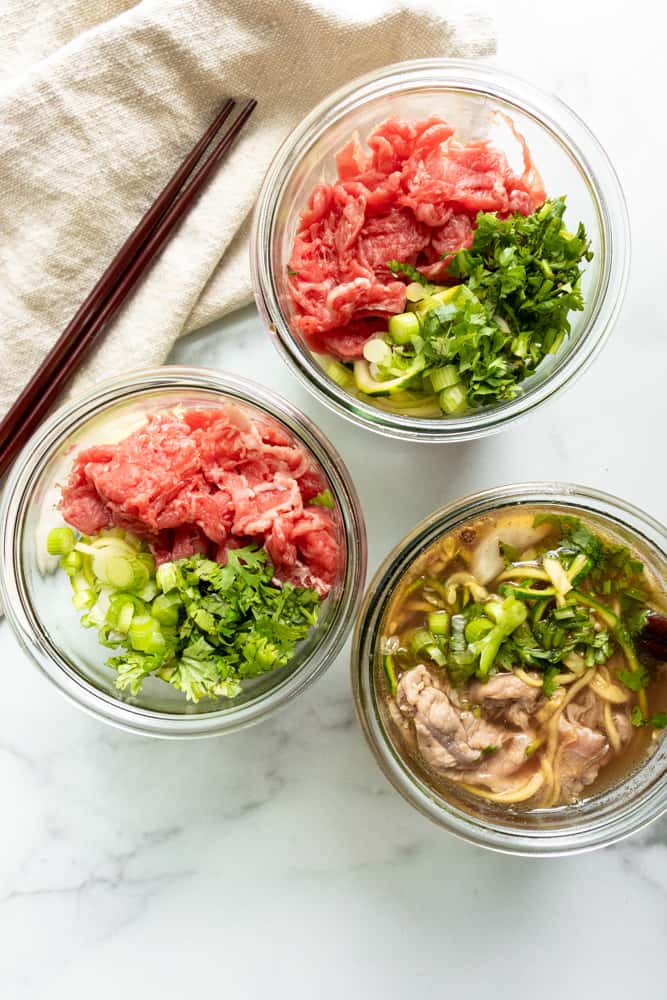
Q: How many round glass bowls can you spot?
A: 3